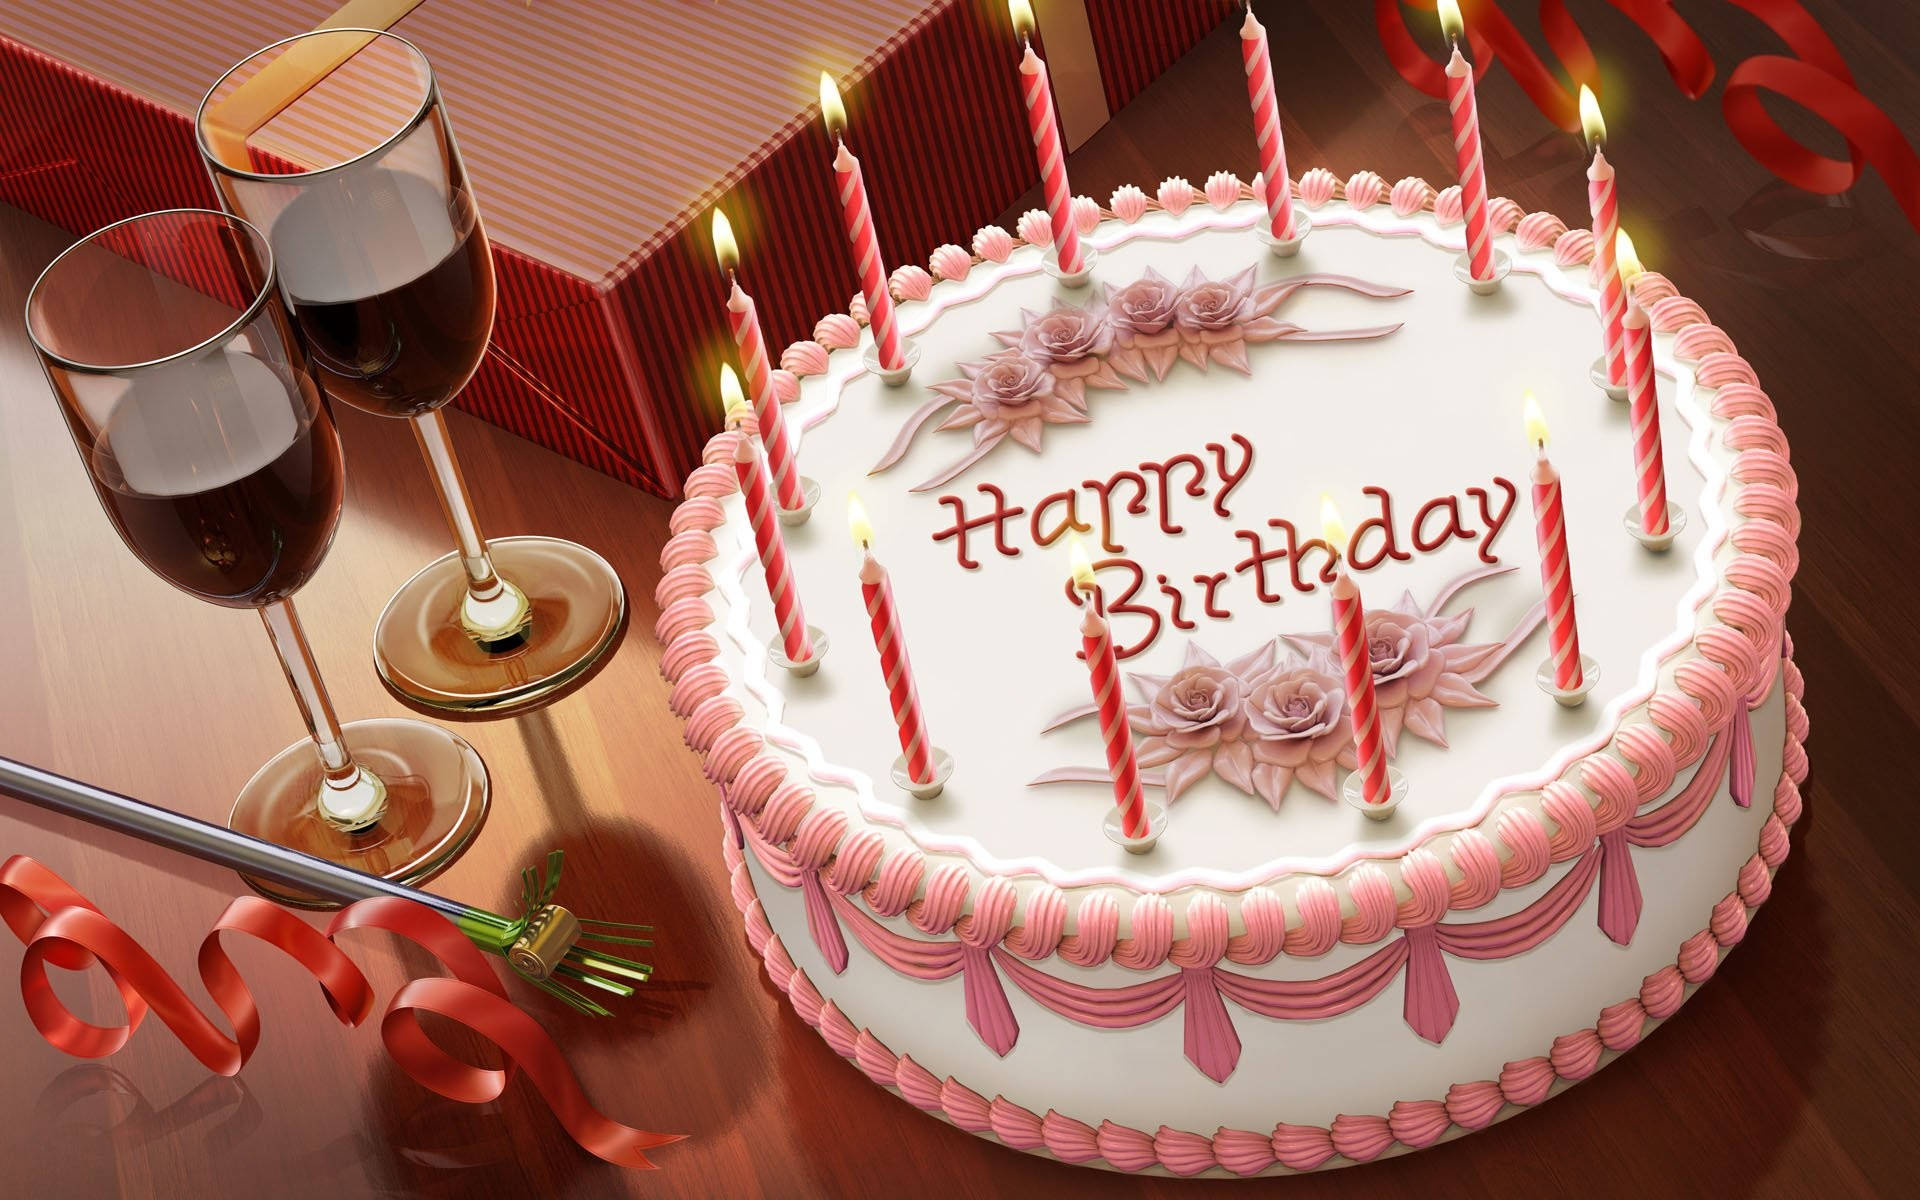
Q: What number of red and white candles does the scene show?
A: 12